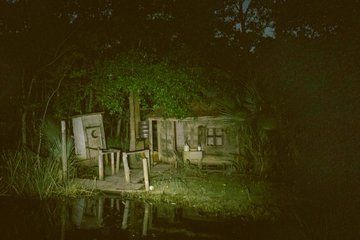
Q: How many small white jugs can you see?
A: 2